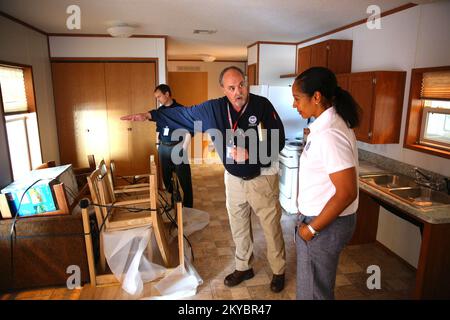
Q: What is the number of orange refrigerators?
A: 0